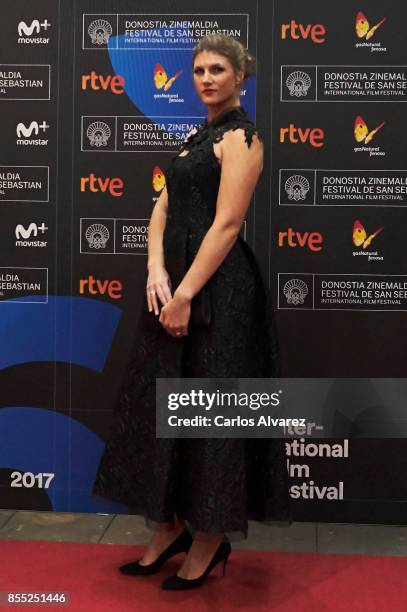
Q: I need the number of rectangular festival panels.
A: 9